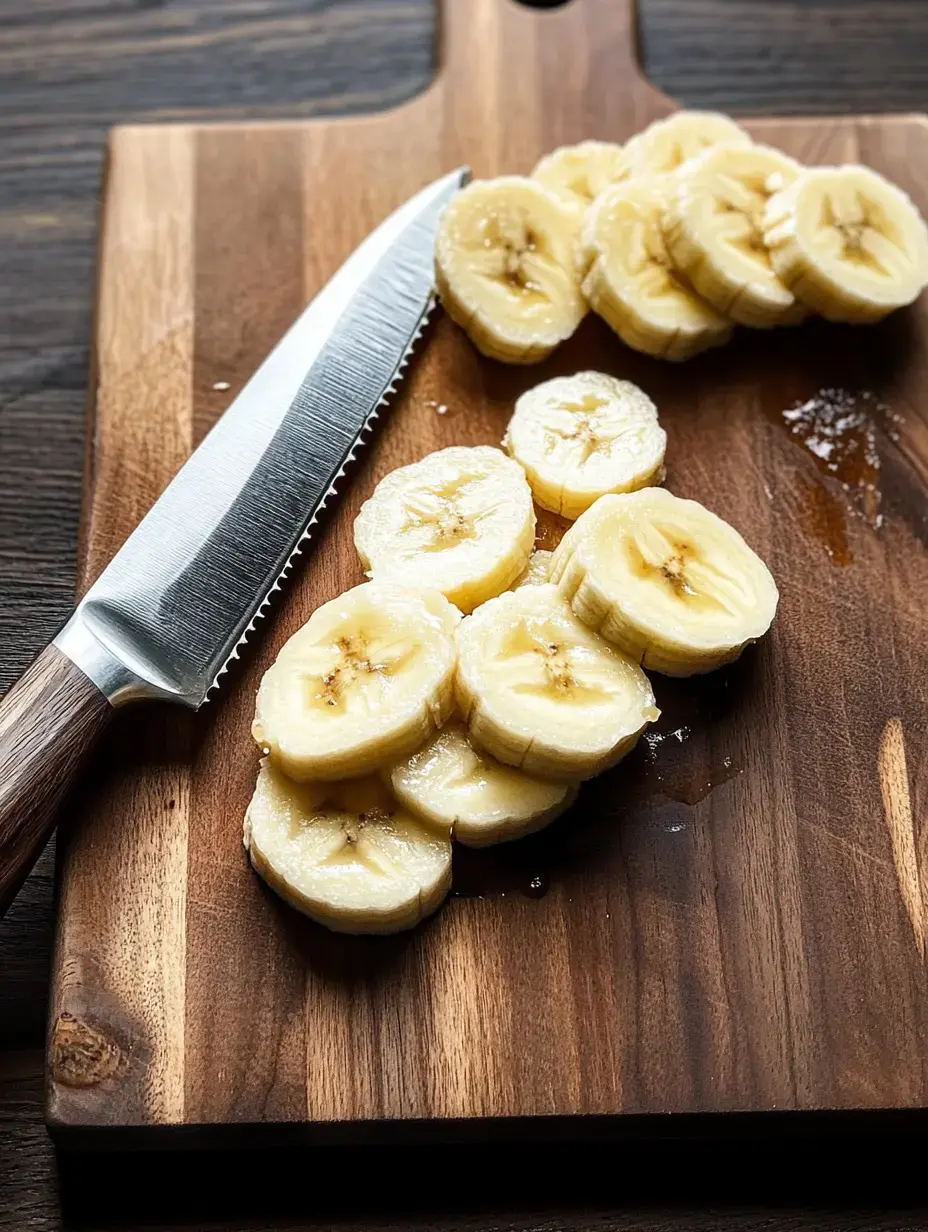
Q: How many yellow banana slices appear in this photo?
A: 14